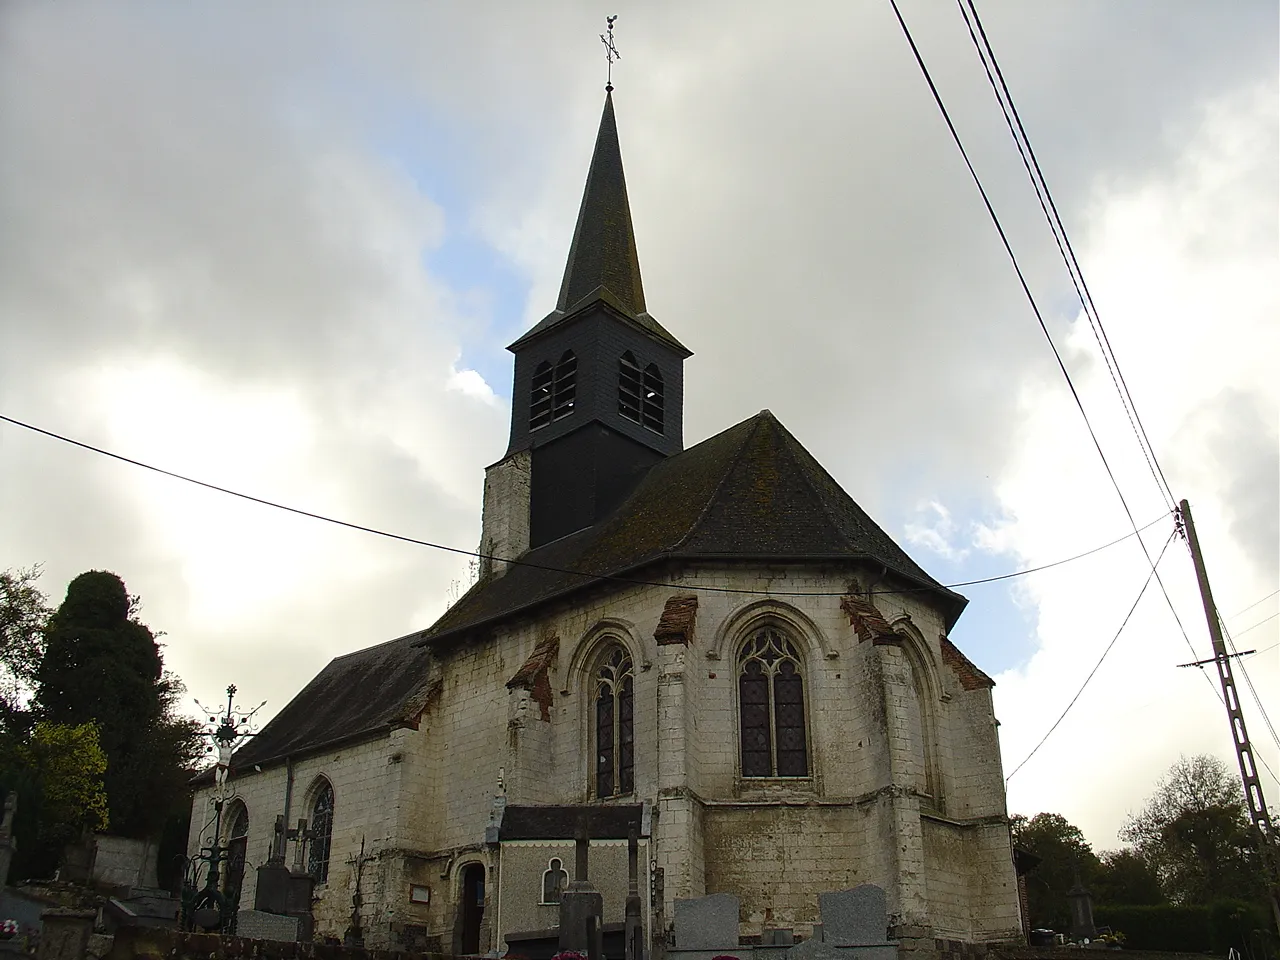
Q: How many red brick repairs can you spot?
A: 5